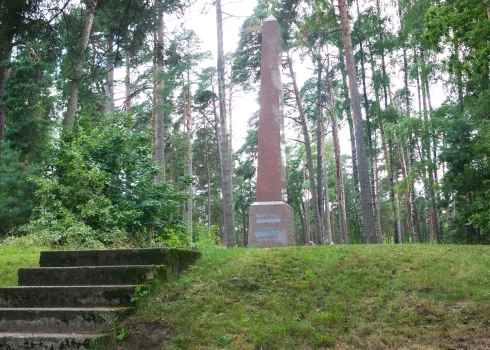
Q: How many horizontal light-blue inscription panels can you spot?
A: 2